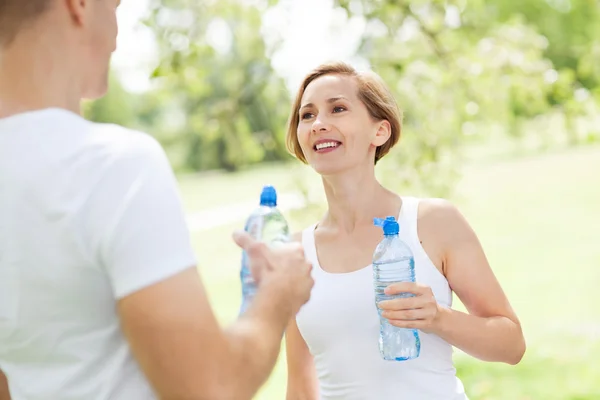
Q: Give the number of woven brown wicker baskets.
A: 0